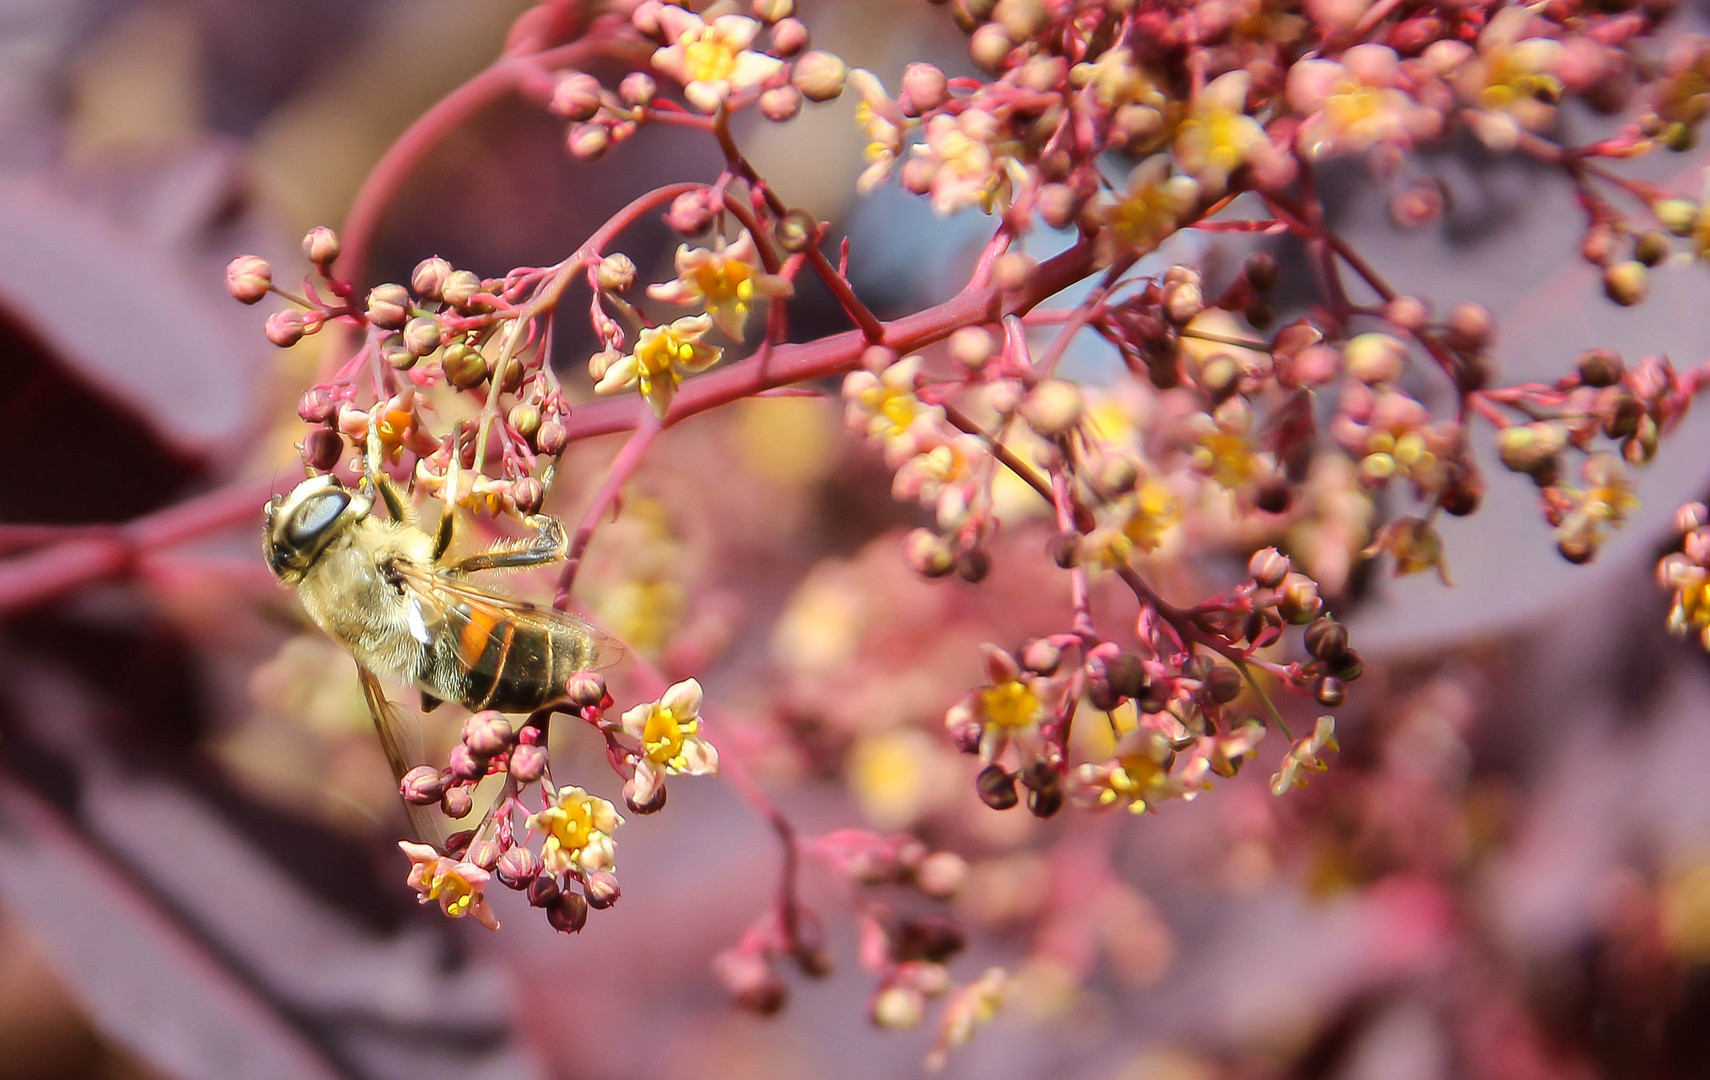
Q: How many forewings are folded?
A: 1